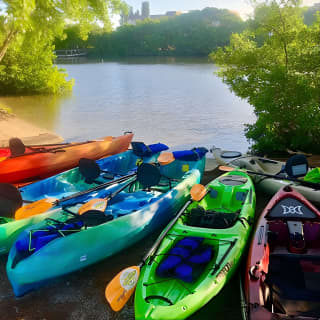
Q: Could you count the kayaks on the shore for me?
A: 6